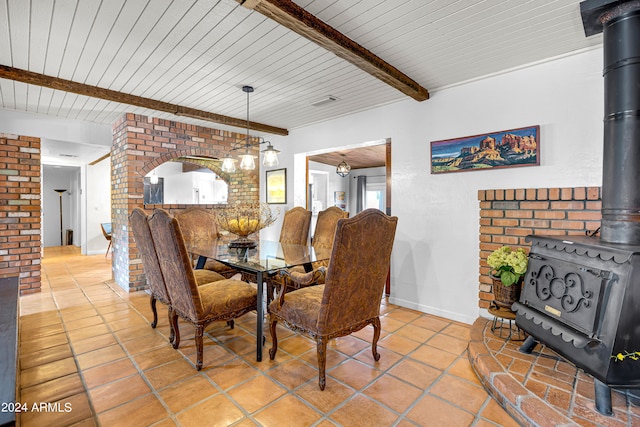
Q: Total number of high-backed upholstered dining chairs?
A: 6